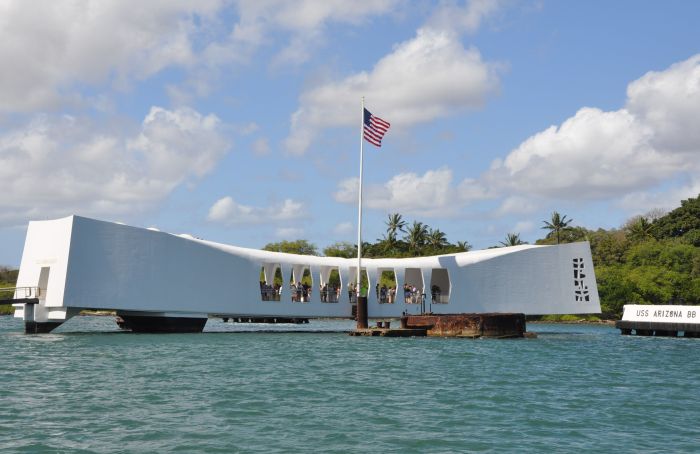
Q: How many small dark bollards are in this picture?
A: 2